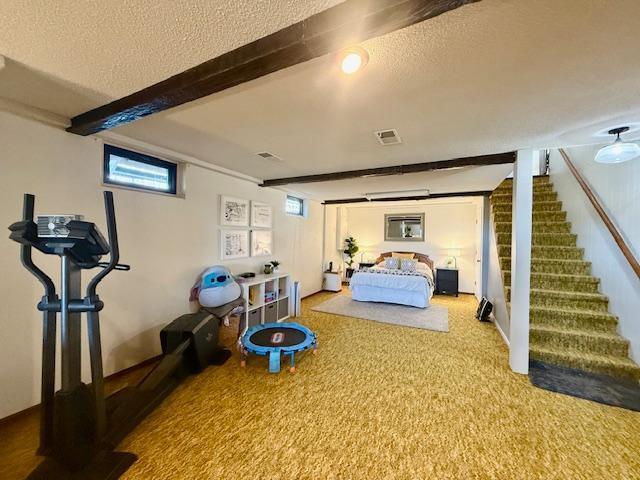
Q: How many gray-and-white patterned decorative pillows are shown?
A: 2